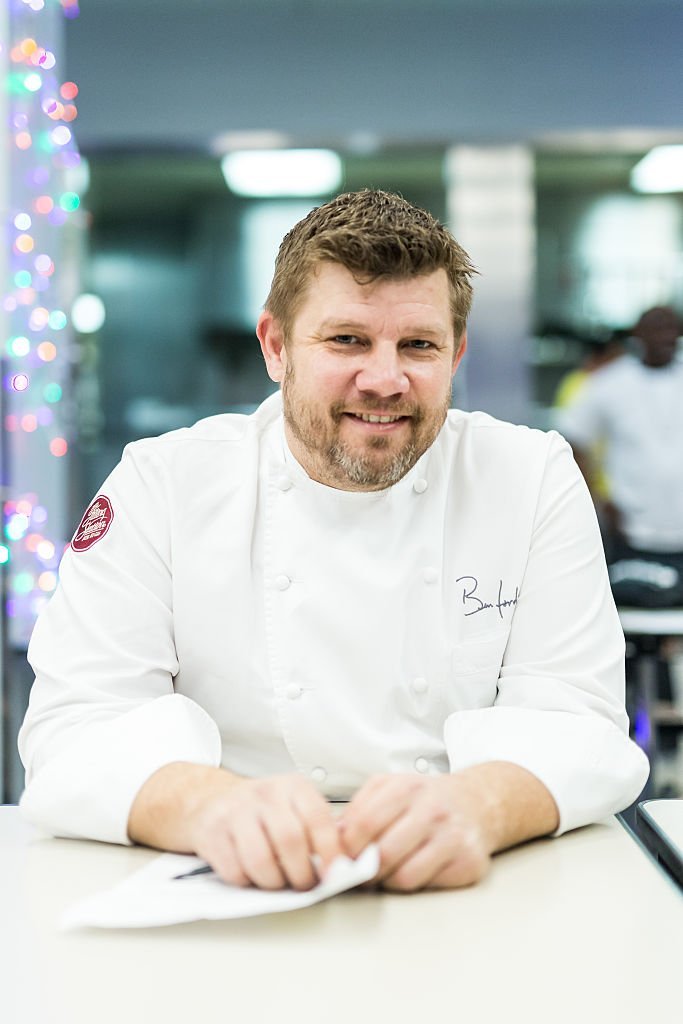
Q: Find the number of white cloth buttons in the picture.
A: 8